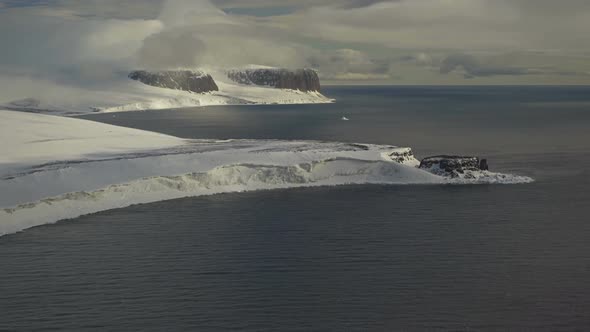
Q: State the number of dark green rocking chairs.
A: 0